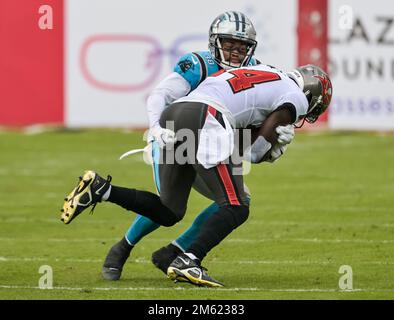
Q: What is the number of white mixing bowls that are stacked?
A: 0